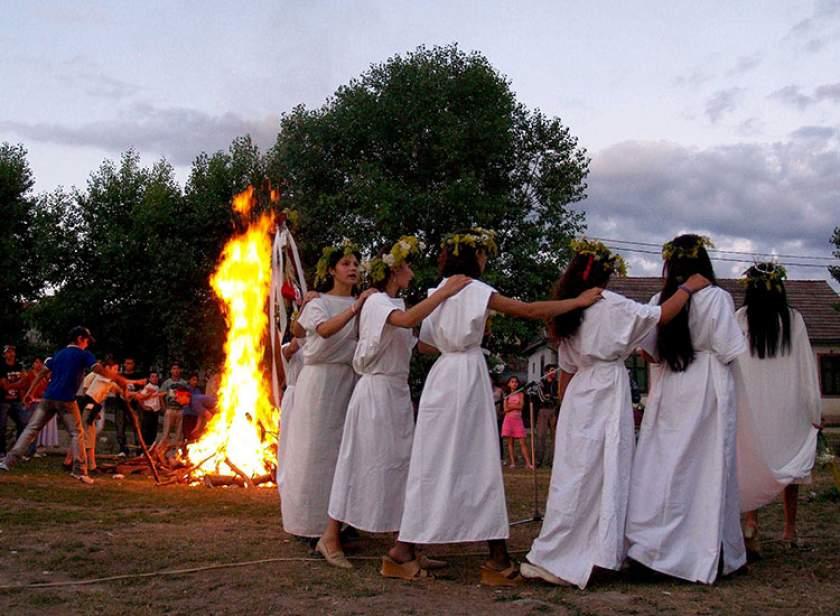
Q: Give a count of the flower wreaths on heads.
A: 6